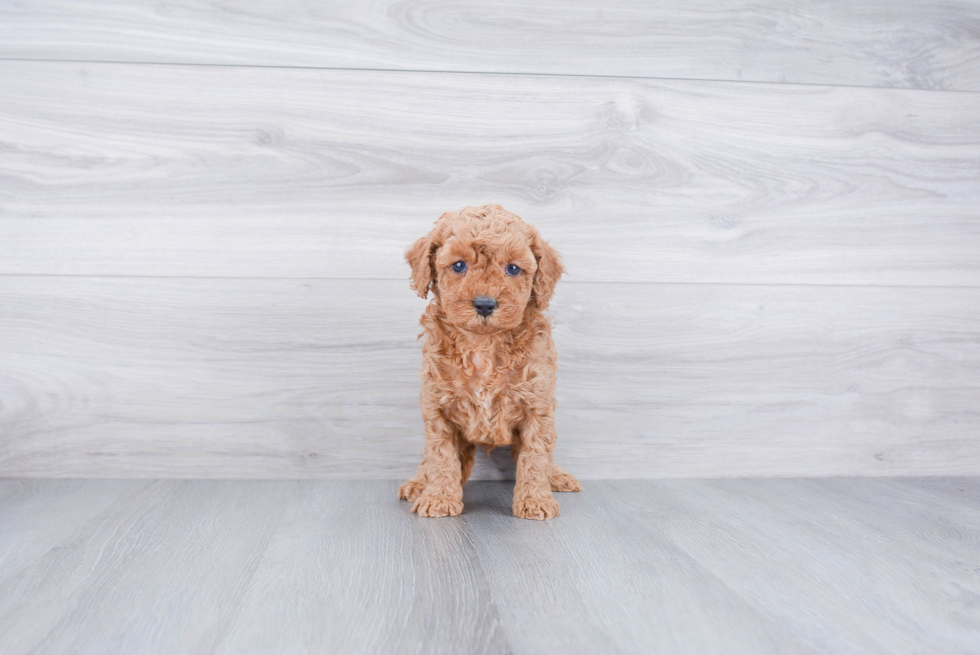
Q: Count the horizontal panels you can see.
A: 3